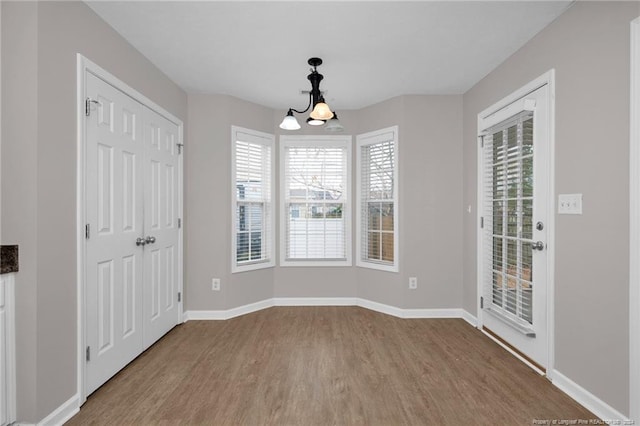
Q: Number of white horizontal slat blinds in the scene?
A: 4